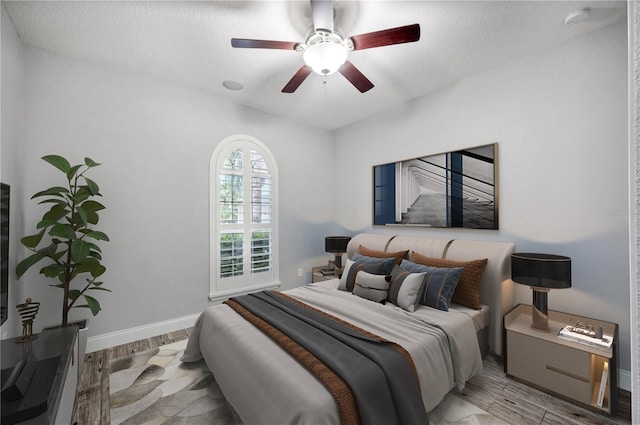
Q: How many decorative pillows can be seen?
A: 7